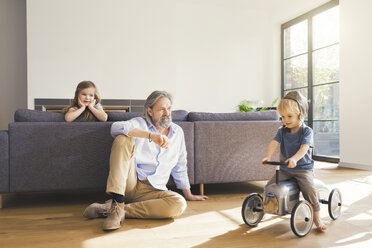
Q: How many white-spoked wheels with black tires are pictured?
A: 3